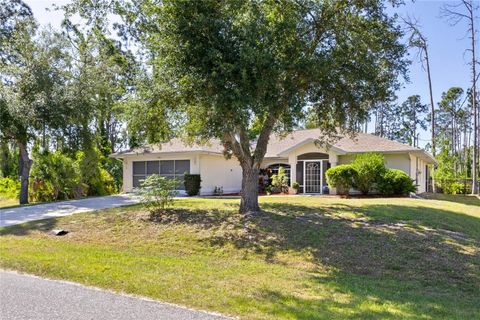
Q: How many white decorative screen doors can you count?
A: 1